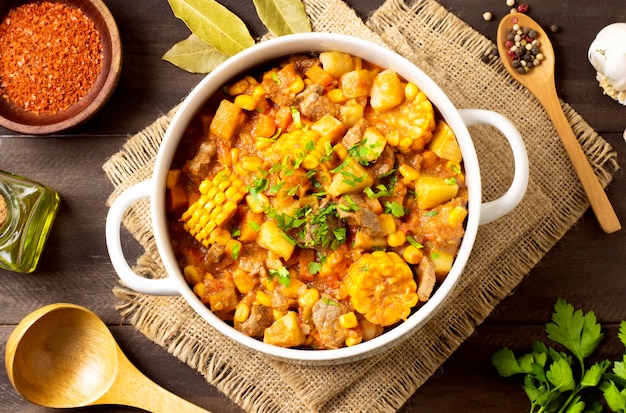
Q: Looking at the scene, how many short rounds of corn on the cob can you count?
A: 4